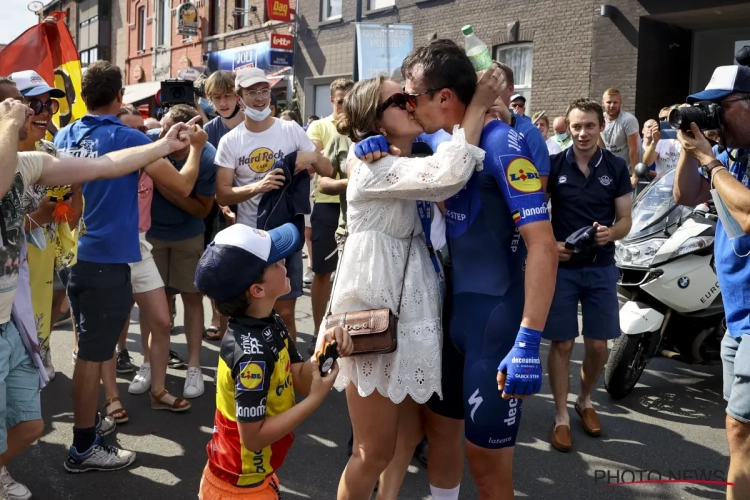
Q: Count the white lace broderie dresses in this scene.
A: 1